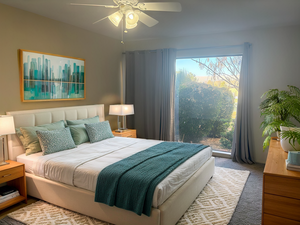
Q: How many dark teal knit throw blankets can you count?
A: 1